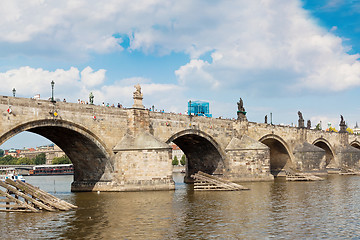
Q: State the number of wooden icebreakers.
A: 4